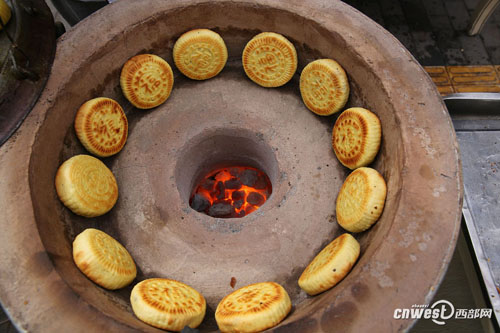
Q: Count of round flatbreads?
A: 12